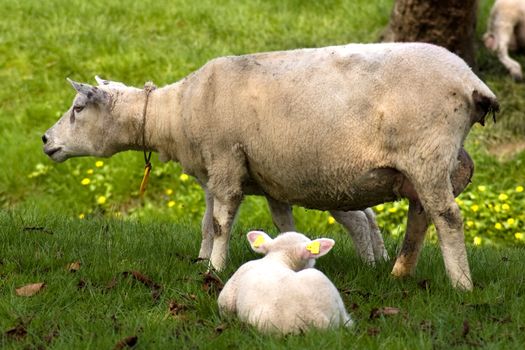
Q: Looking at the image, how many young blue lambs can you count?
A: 0